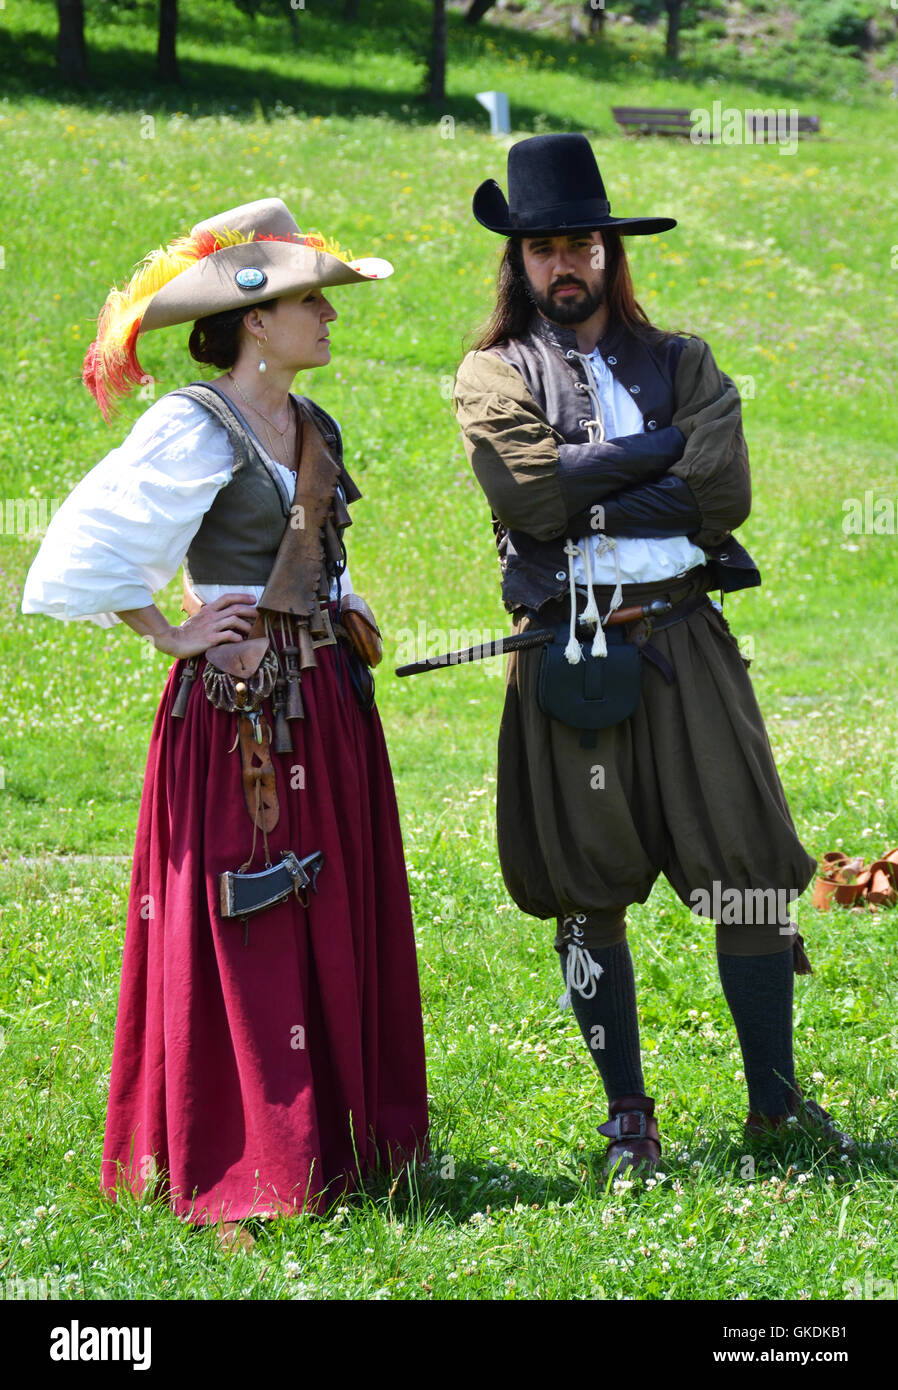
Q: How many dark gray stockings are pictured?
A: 2